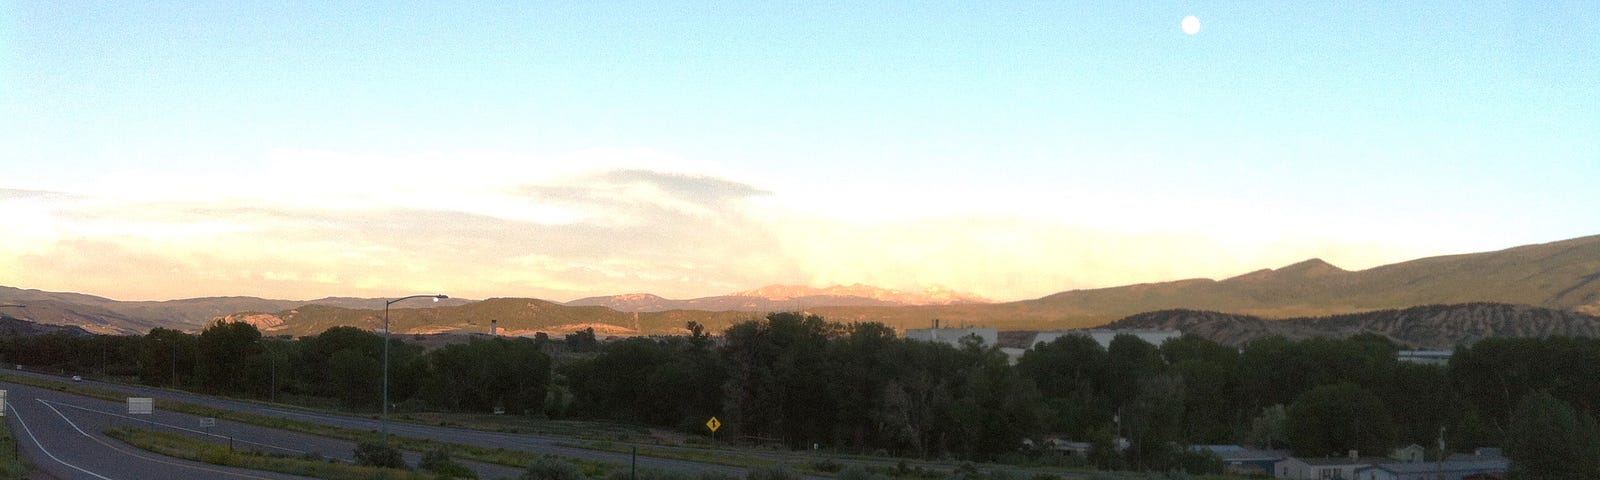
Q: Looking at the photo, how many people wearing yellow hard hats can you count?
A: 0